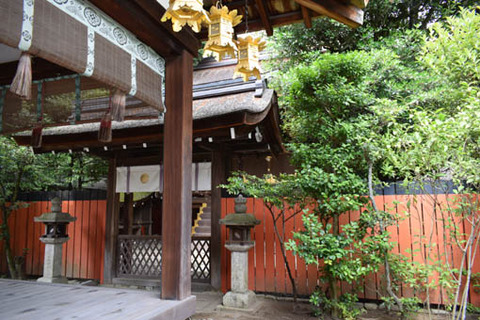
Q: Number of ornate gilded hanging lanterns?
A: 3